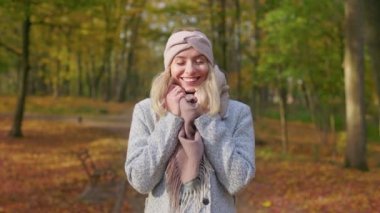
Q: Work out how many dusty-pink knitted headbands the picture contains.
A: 1